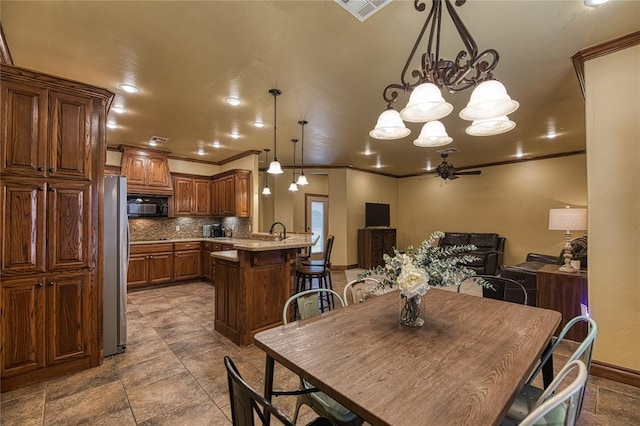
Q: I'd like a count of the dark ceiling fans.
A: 1